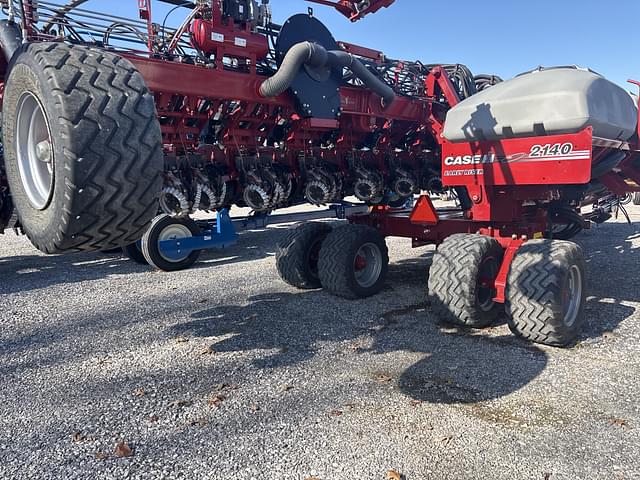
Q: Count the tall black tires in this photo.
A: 1